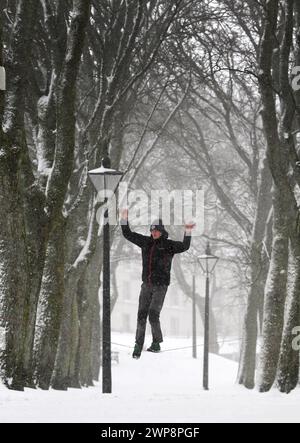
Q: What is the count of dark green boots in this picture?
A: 2